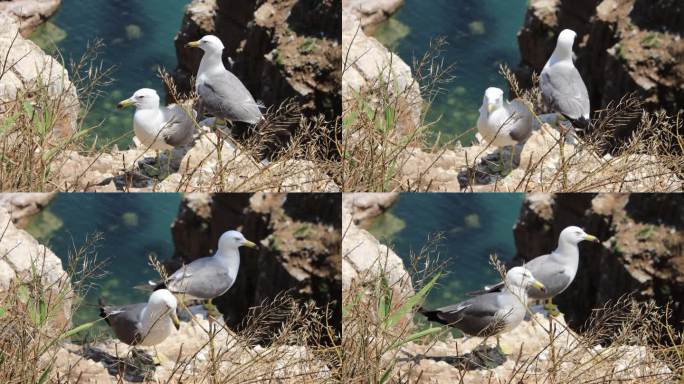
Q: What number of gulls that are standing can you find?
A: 8